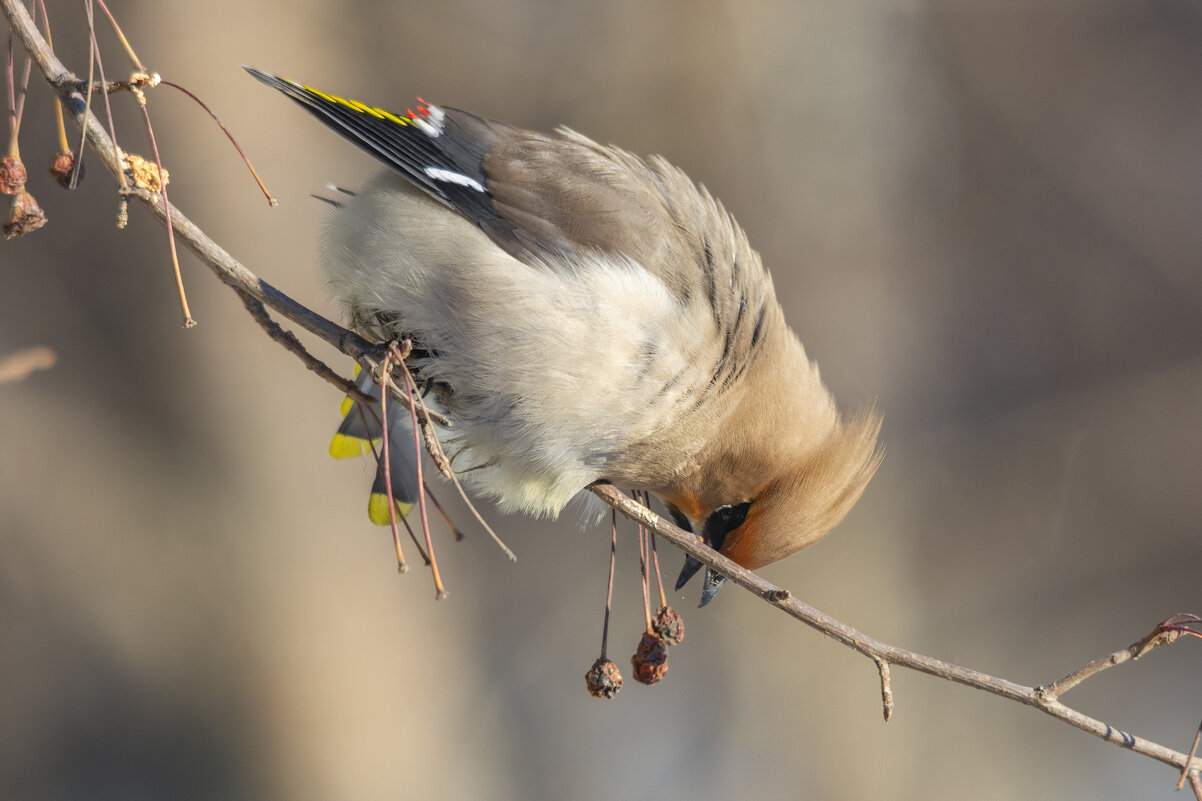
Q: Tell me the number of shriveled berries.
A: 6